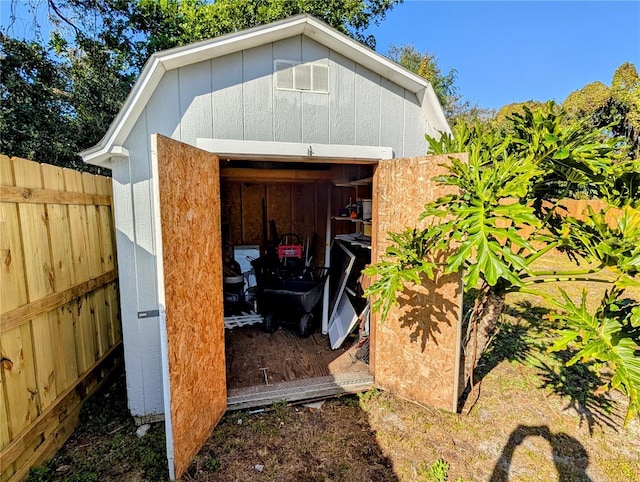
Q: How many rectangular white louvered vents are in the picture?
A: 1